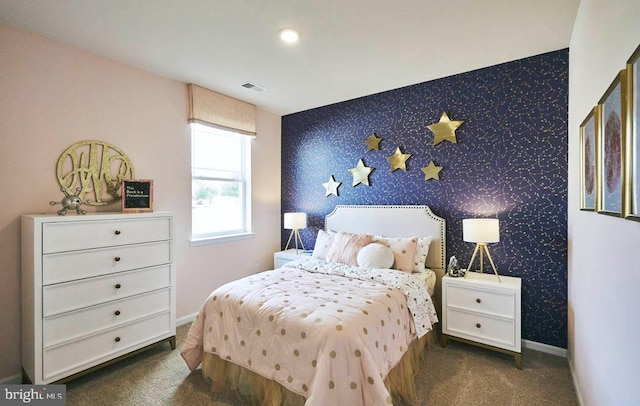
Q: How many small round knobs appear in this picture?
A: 7